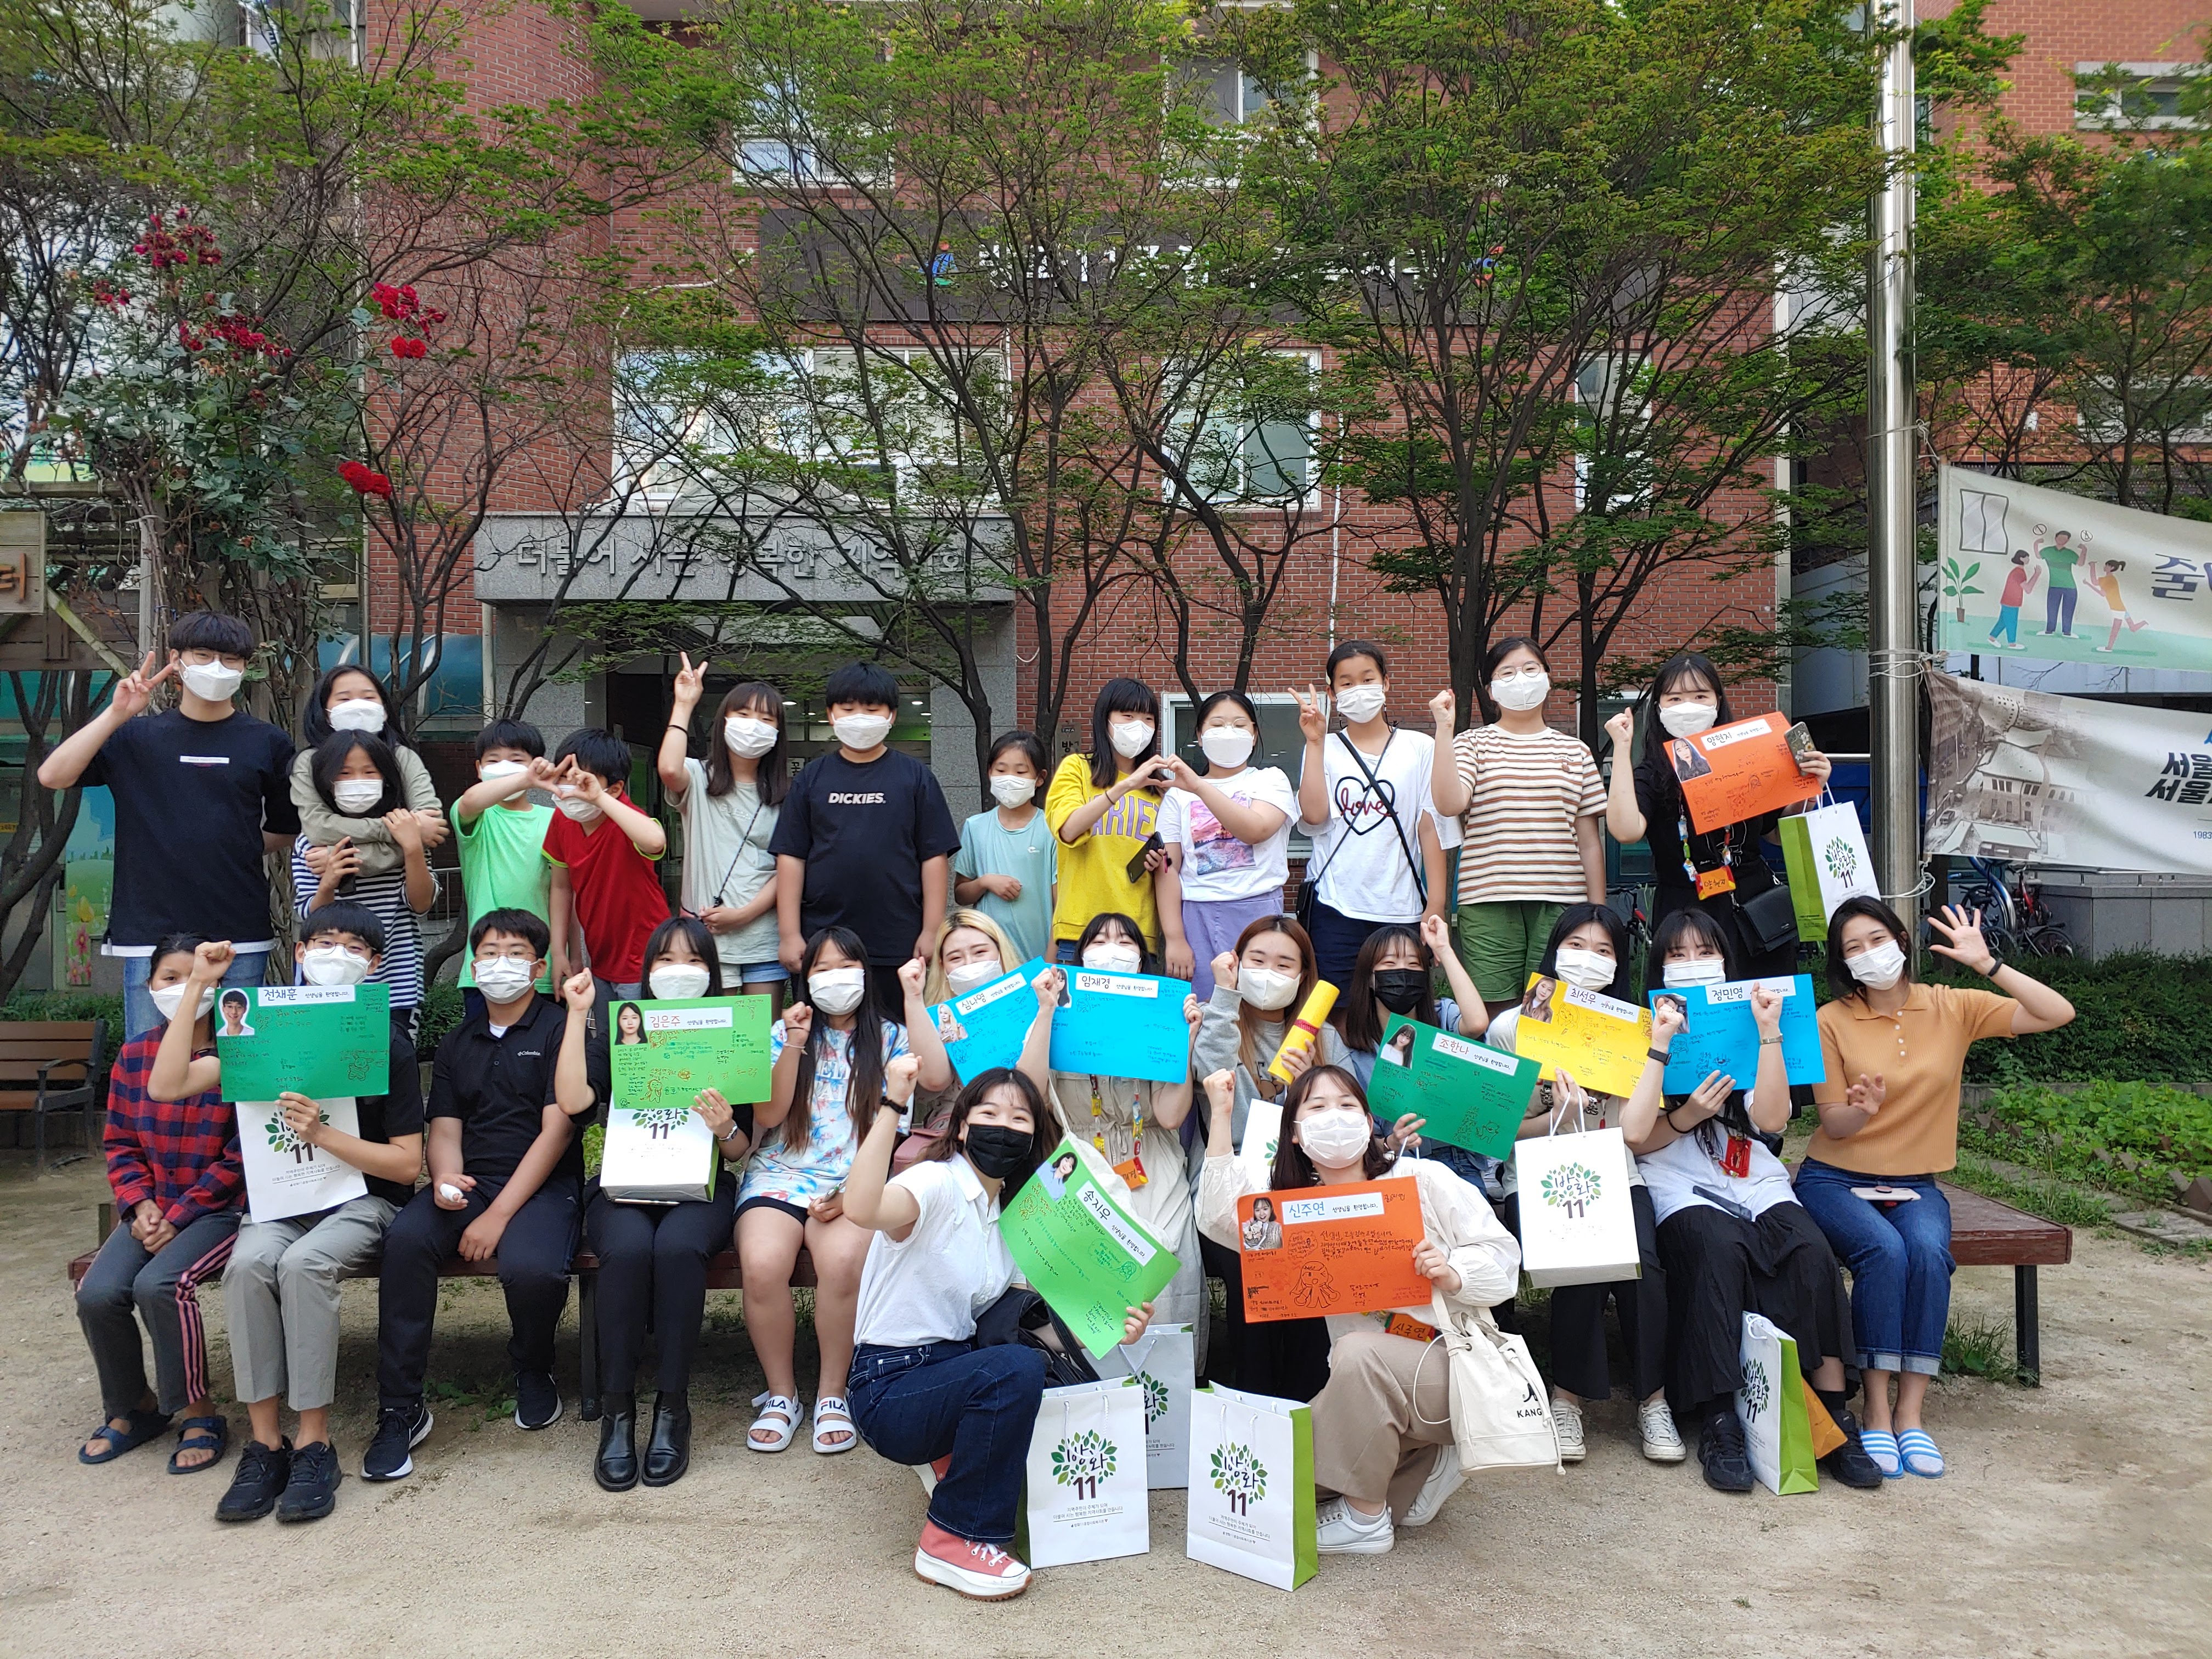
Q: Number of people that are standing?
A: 13